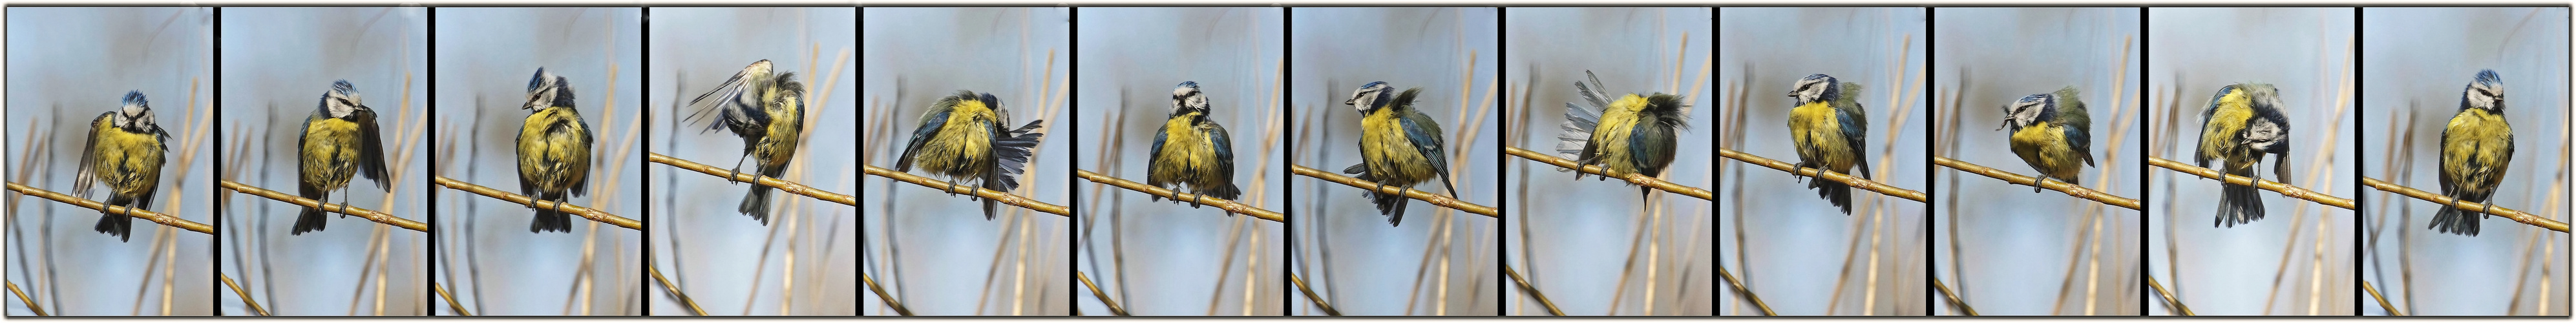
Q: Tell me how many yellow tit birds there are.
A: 12